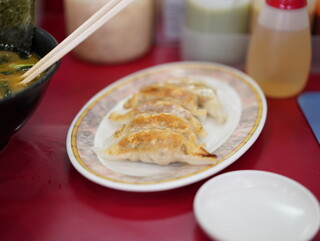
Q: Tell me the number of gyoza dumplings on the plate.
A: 5